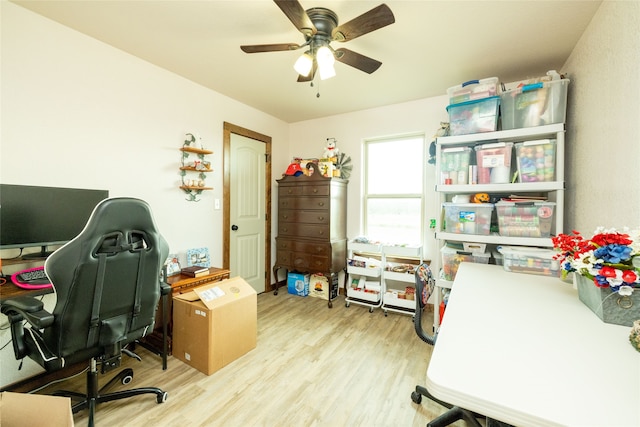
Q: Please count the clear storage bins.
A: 10